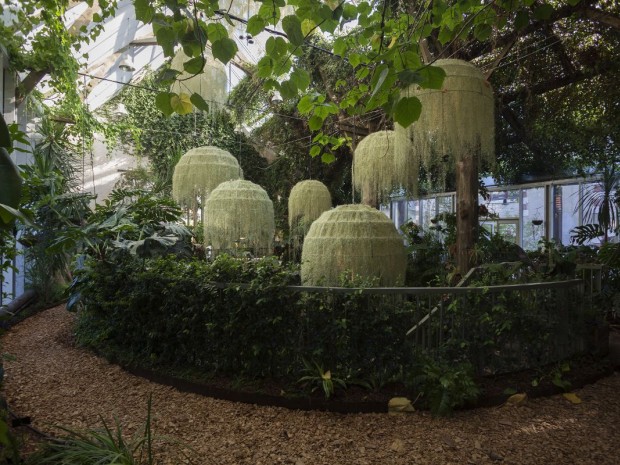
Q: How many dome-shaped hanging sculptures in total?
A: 7